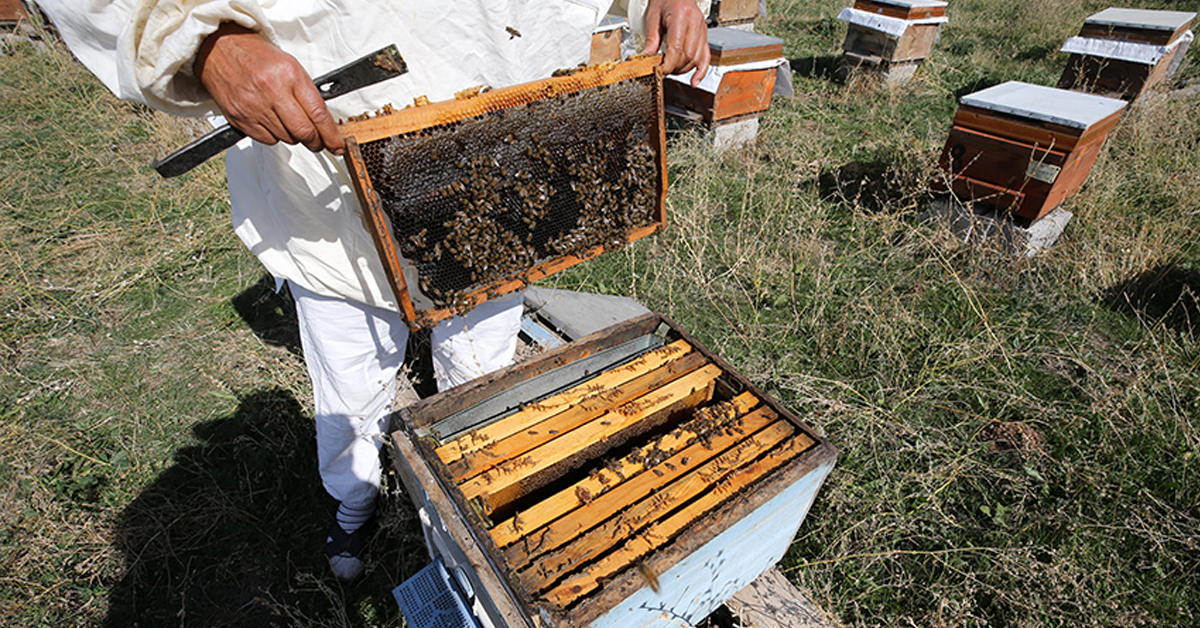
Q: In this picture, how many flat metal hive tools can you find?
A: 1